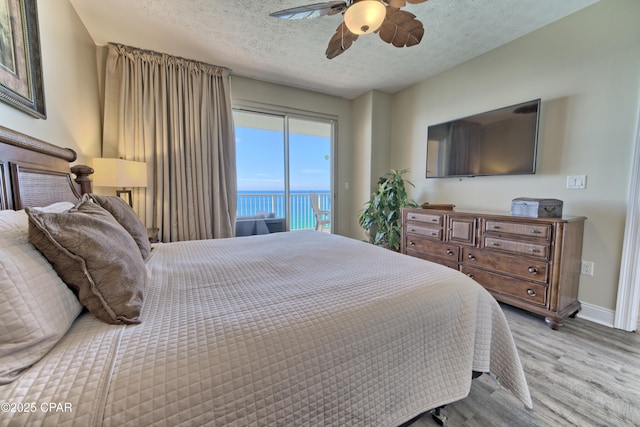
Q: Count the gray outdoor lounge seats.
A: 1